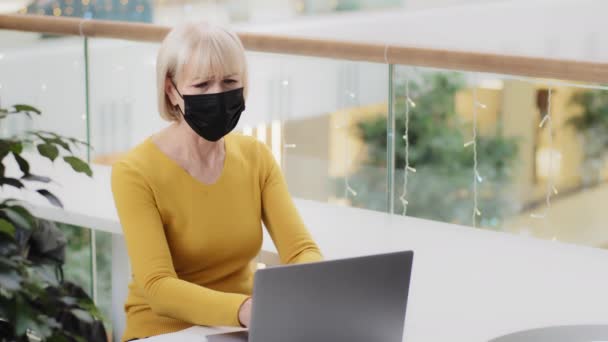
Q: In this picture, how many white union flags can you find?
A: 0